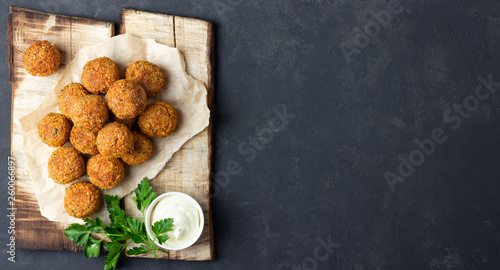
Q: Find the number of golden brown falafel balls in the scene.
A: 15